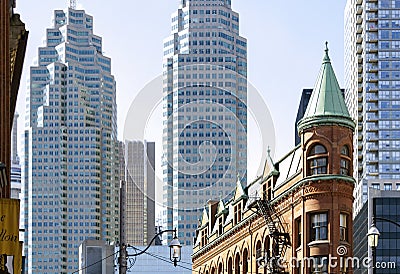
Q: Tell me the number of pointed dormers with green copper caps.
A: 4